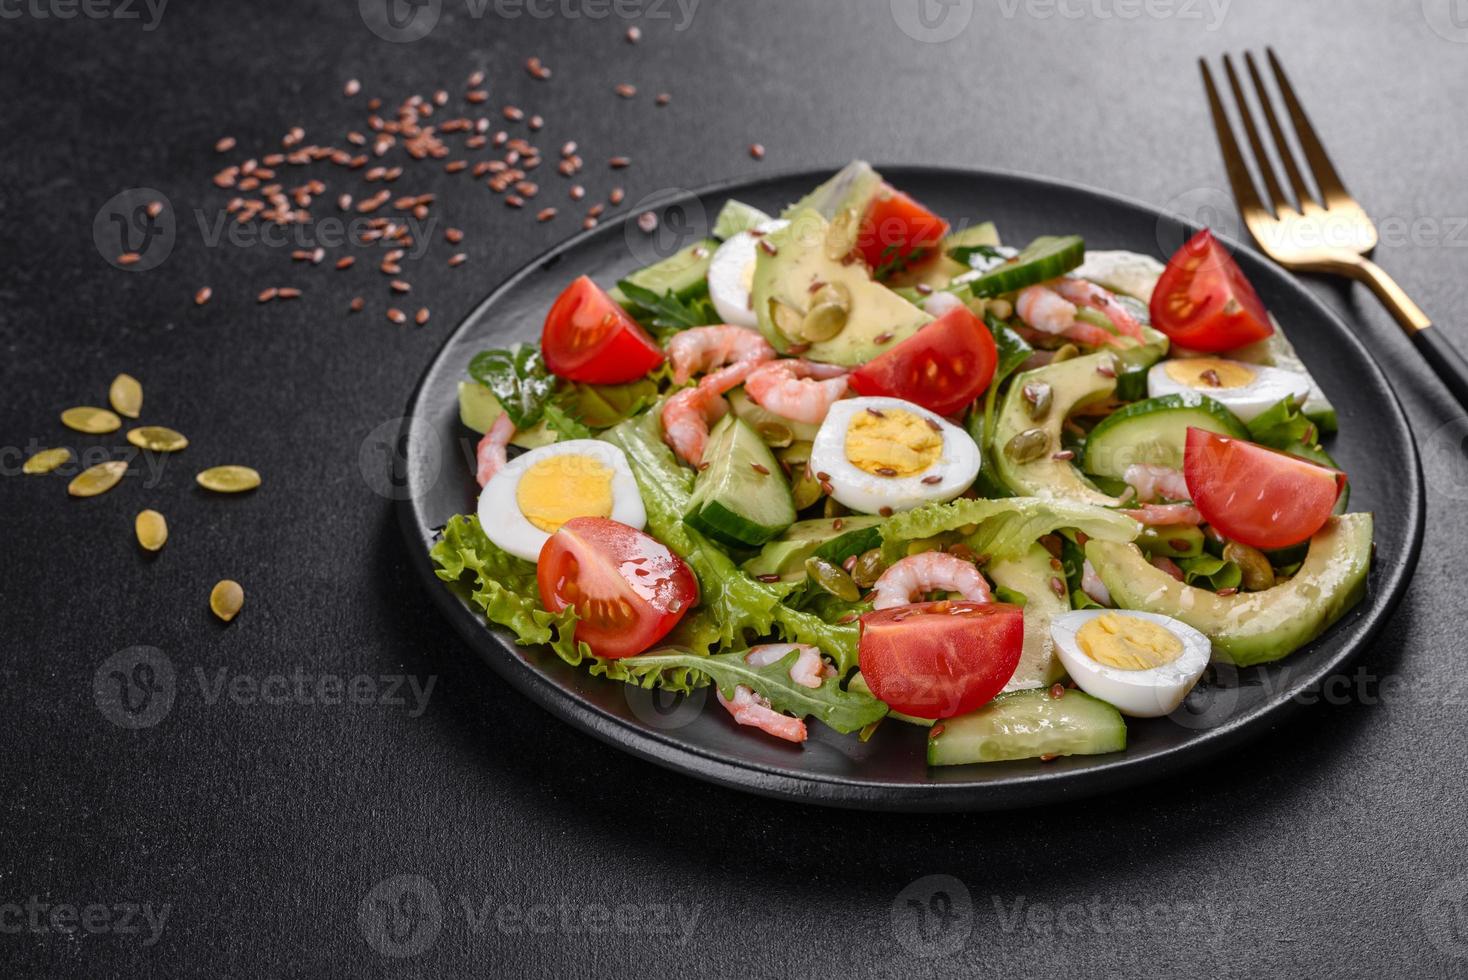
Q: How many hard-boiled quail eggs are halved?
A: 5